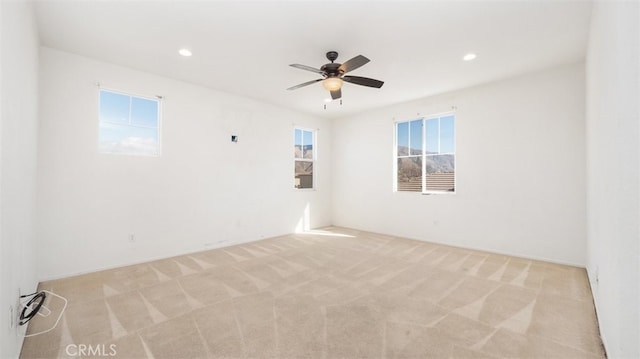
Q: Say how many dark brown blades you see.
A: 5